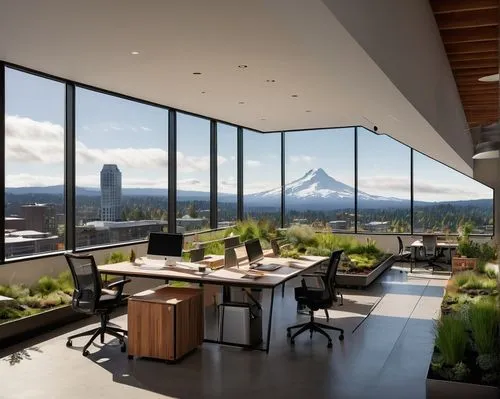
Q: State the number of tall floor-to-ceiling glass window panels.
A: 8